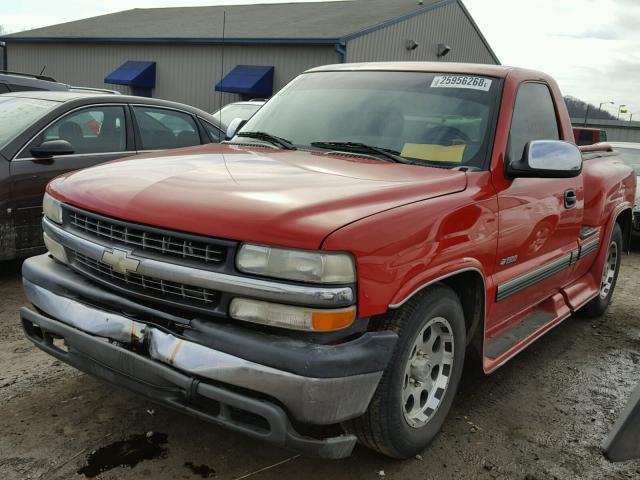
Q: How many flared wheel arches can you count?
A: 2